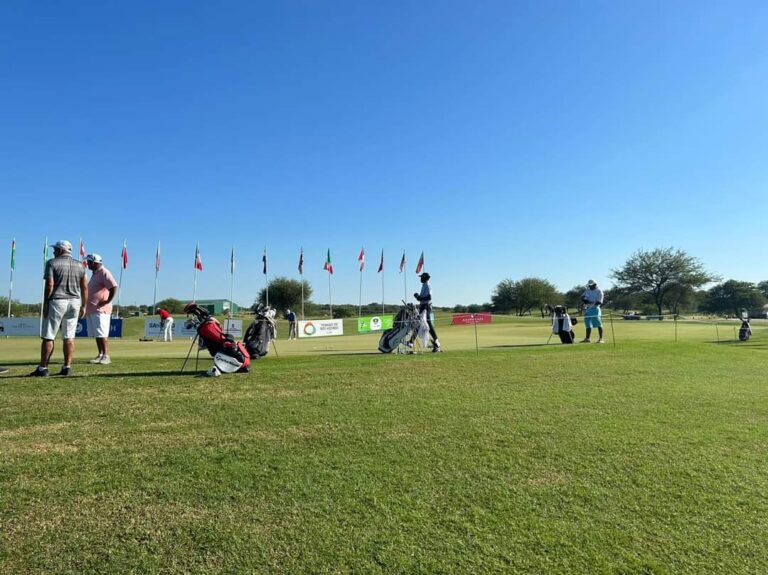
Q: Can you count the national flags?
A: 14